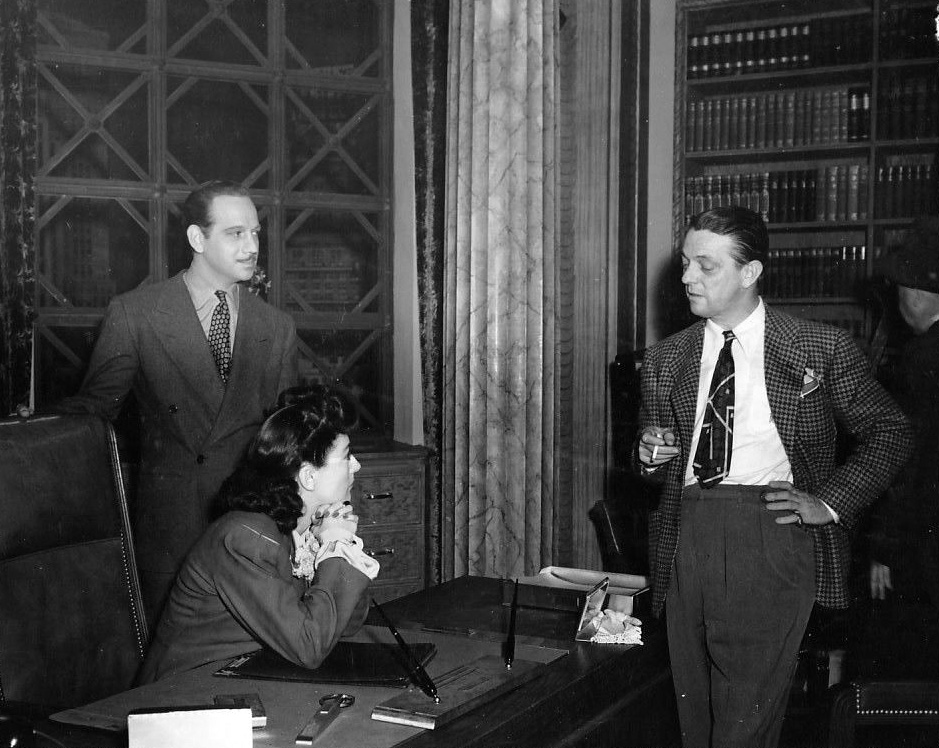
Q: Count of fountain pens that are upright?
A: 2